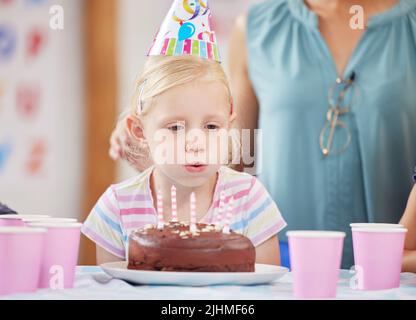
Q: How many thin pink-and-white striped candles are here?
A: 5